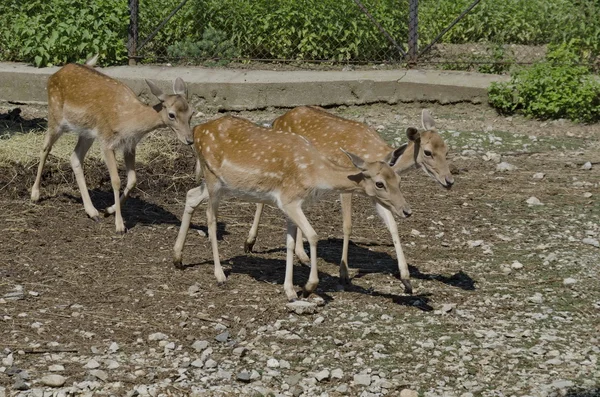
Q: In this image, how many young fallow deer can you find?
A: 3